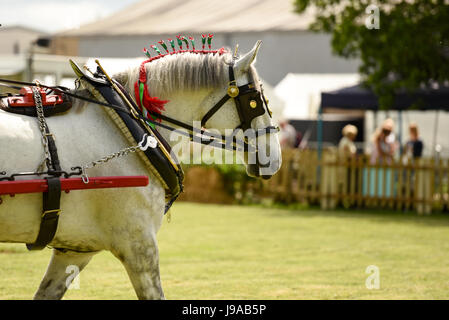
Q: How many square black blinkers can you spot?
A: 1